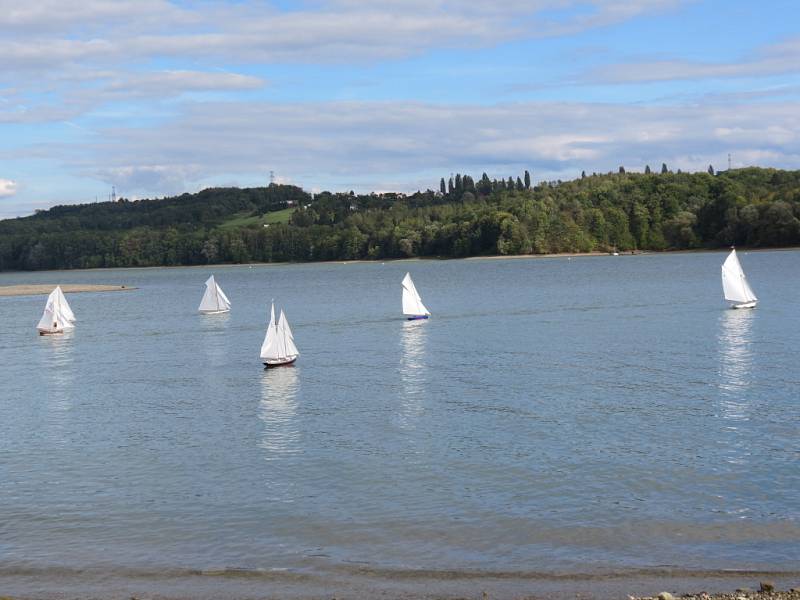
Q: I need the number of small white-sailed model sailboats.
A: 5